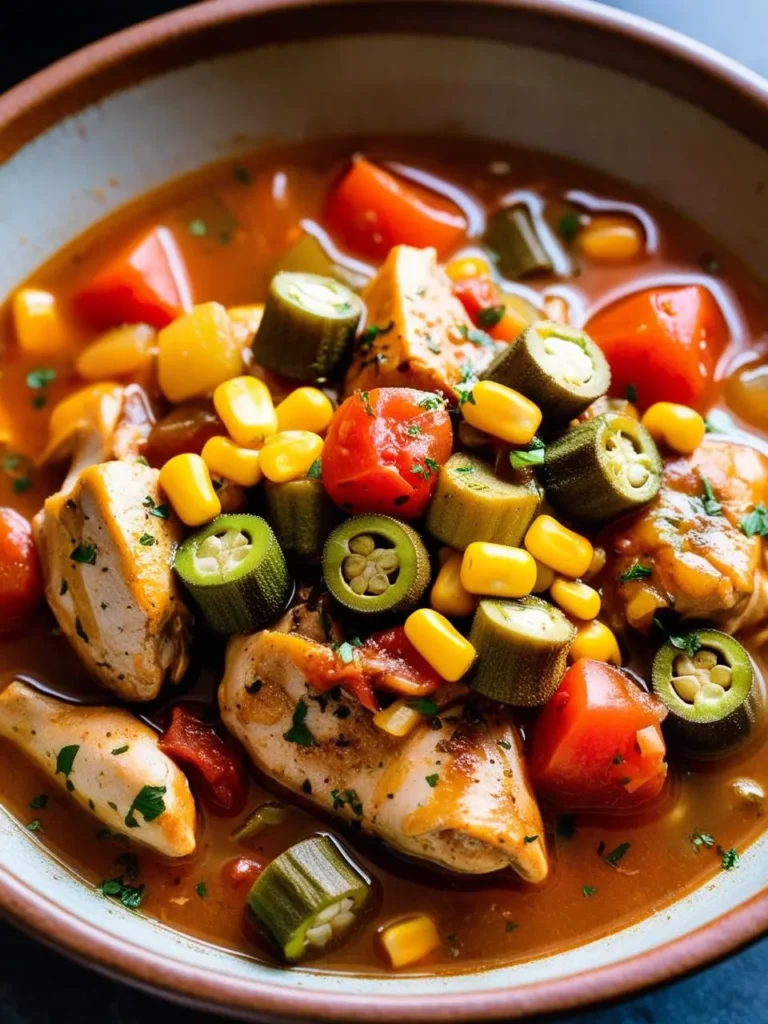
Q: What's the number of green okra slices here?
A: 11